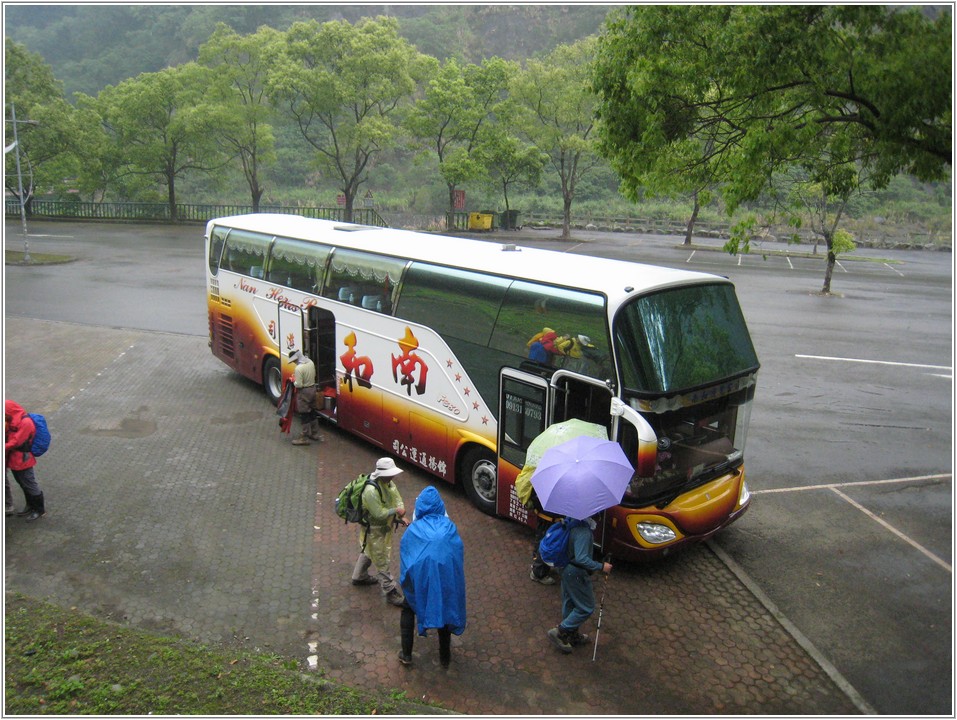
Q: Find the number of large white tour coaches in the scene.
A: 1